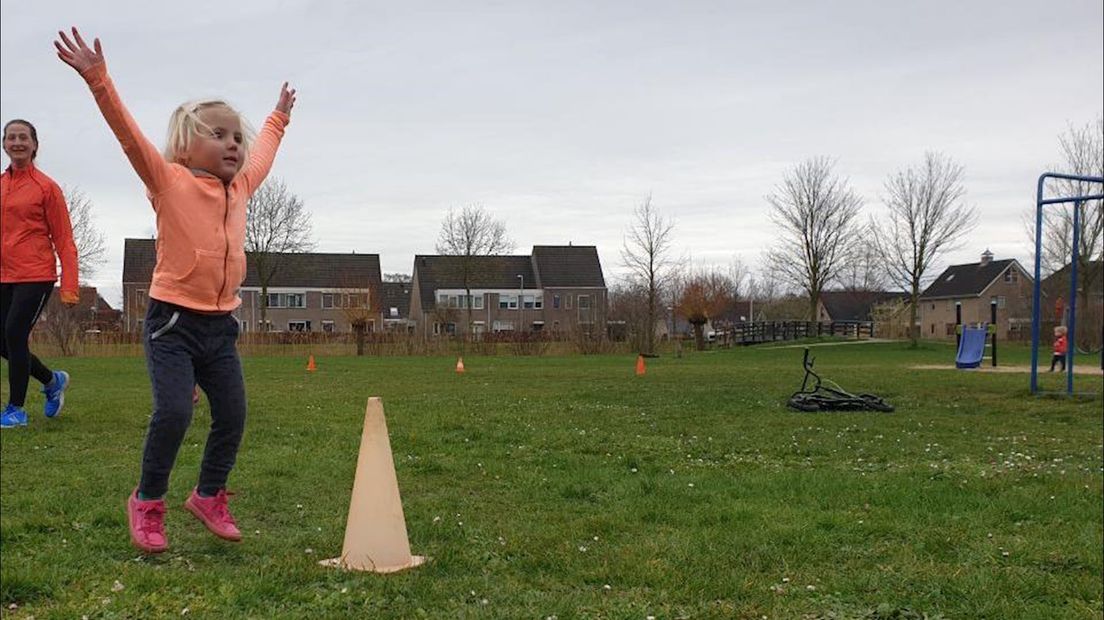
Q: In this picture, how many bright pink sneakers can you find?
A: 2